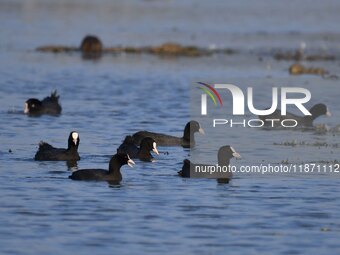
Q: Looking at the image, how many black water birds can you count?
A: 7